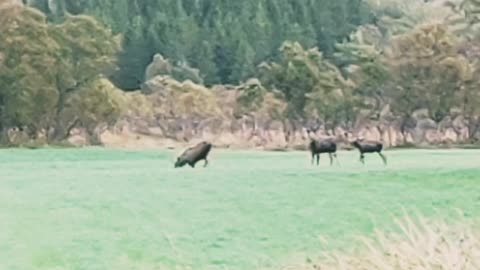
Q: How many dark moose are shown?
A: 3